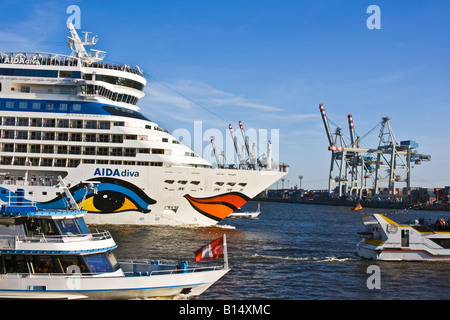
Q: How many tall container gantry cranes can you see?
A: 6